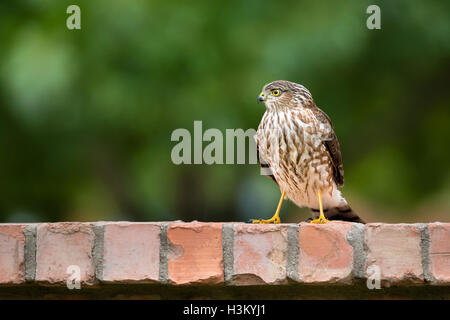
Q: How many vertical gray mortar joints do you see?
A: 7